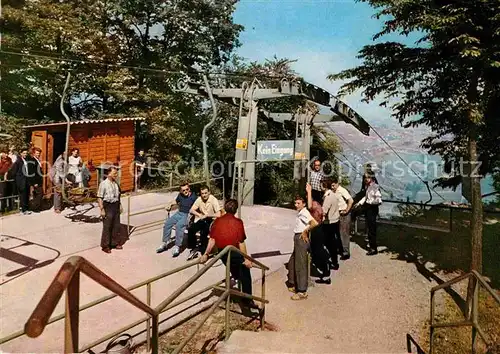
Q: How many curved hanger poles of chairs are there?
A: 3